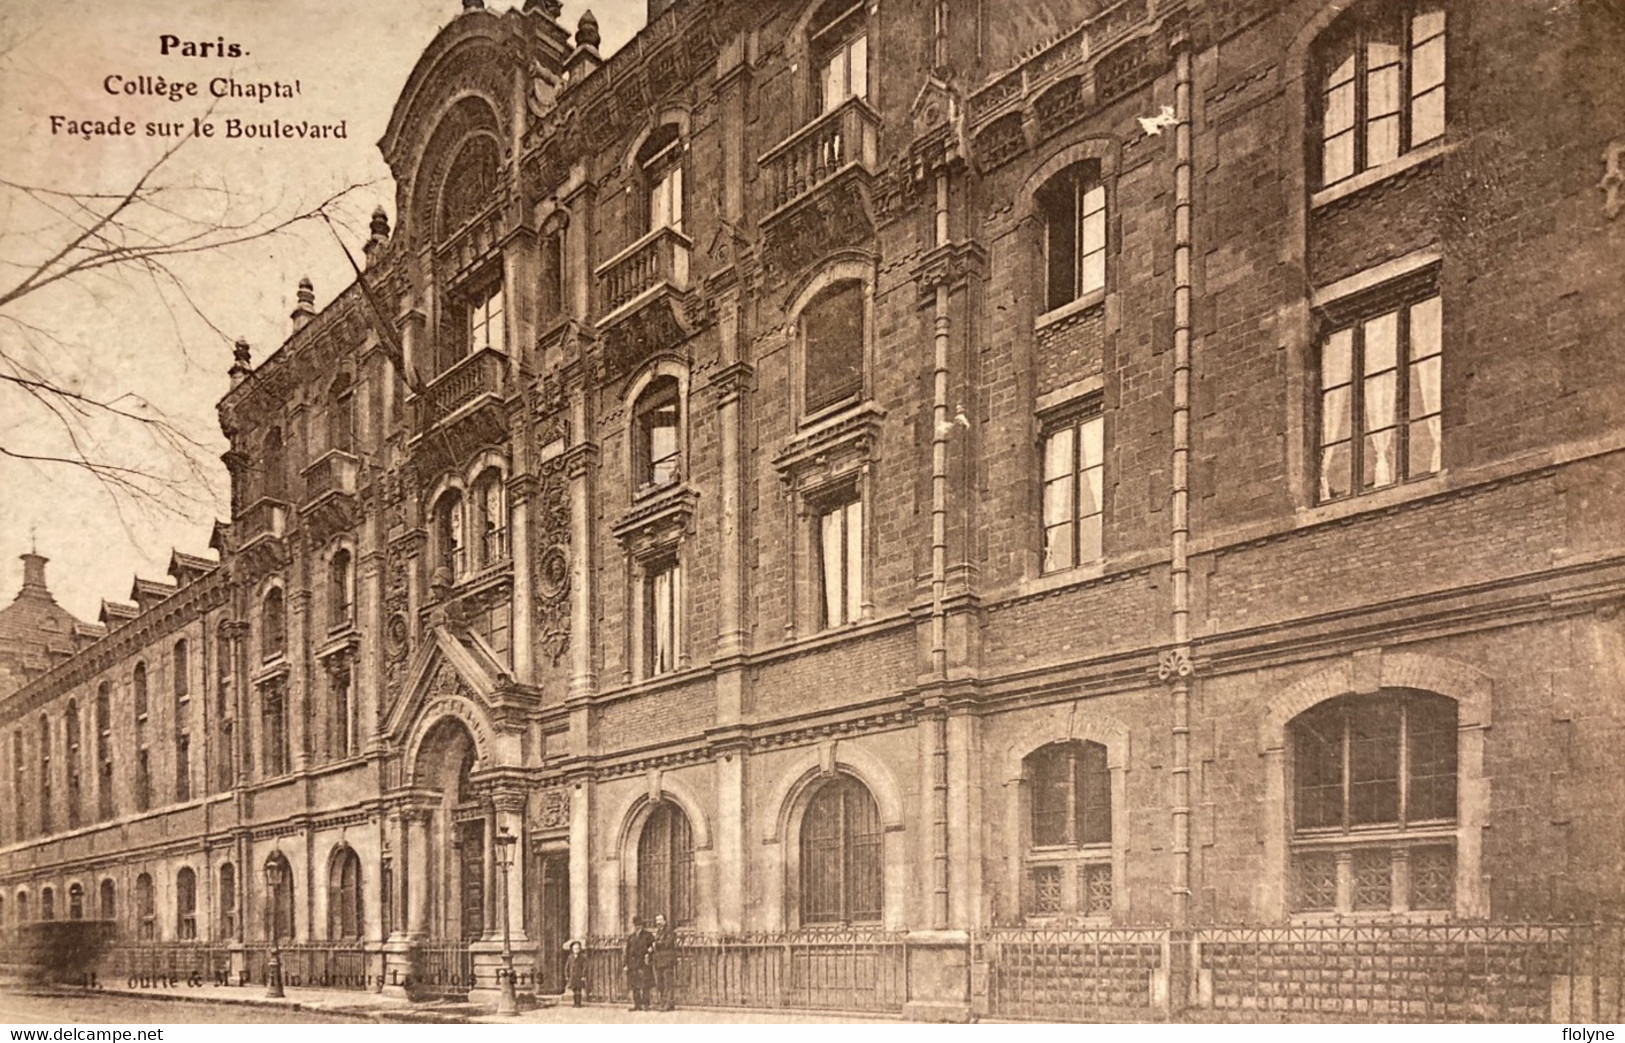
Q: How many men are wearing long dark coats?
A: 2